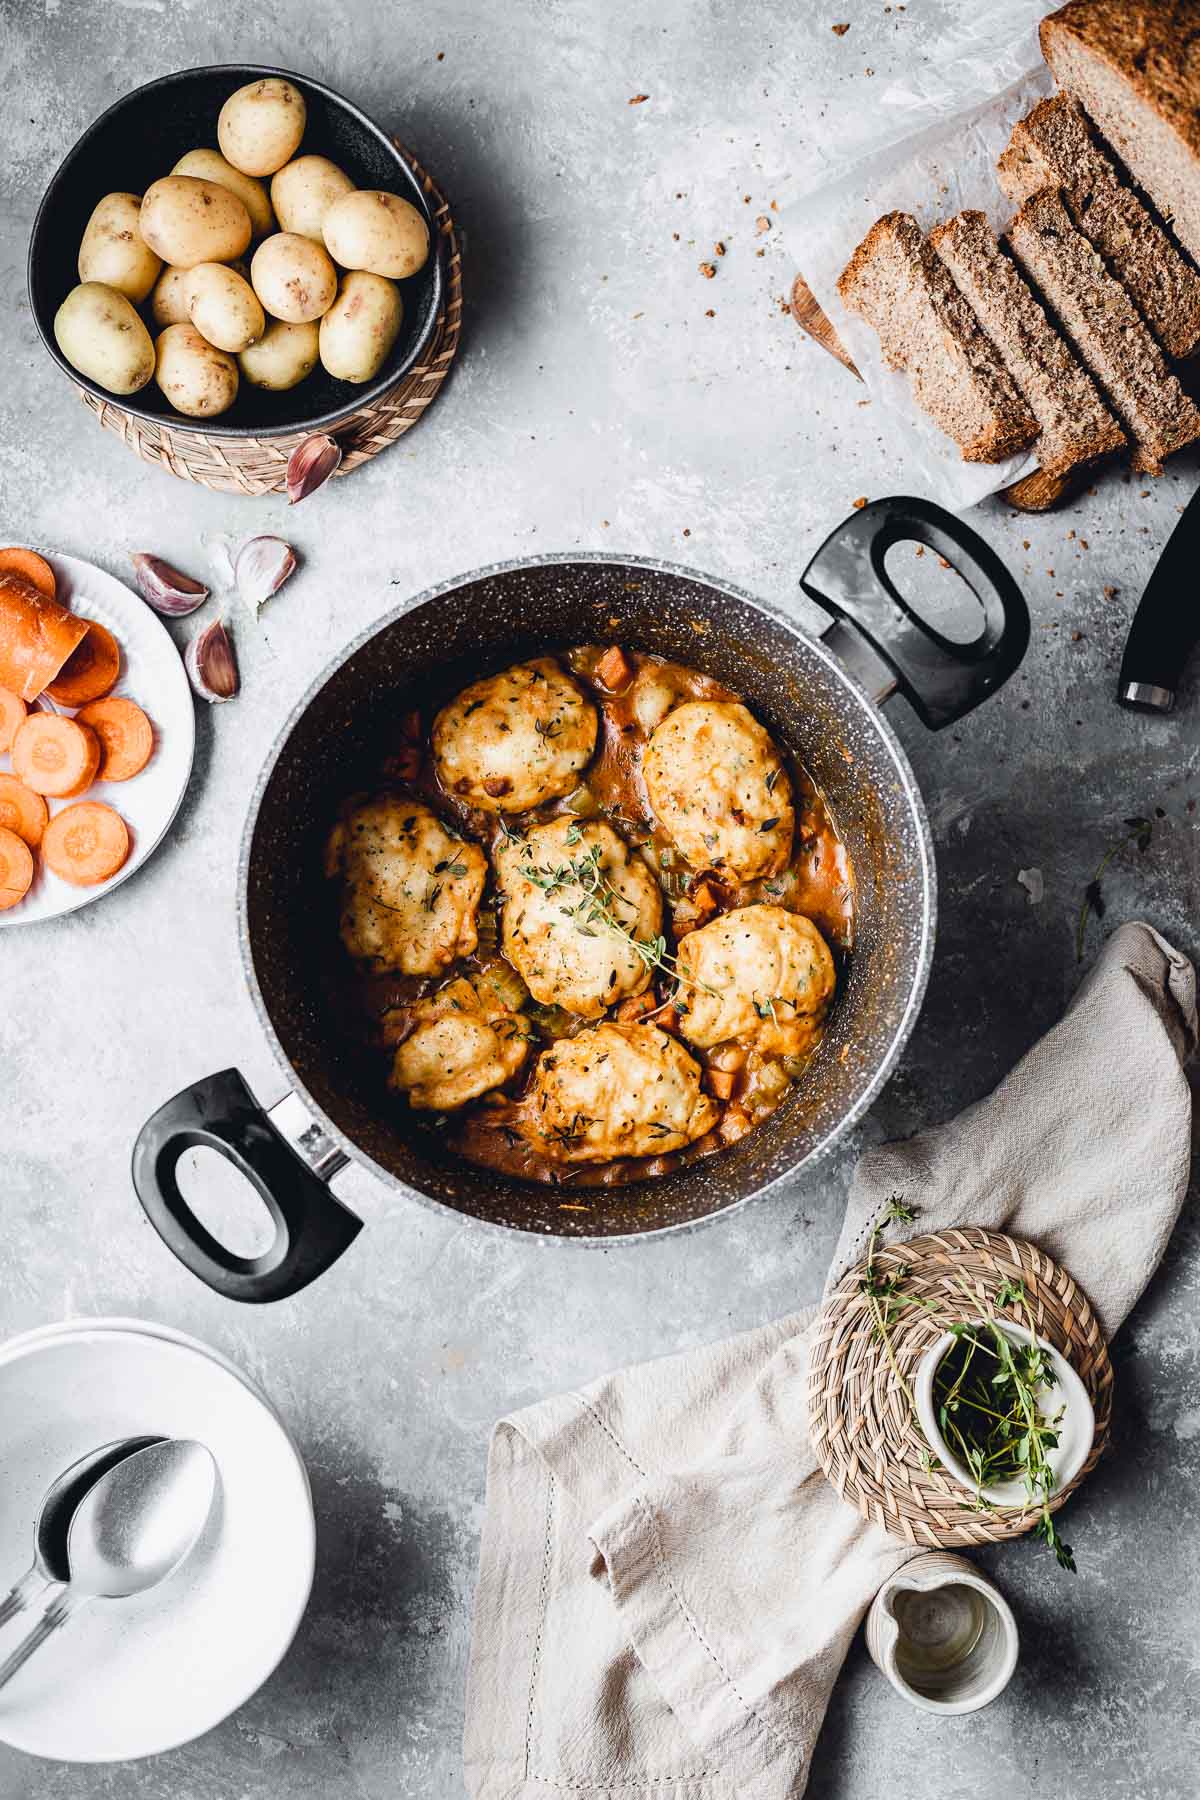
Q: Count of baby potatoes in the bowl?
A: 13